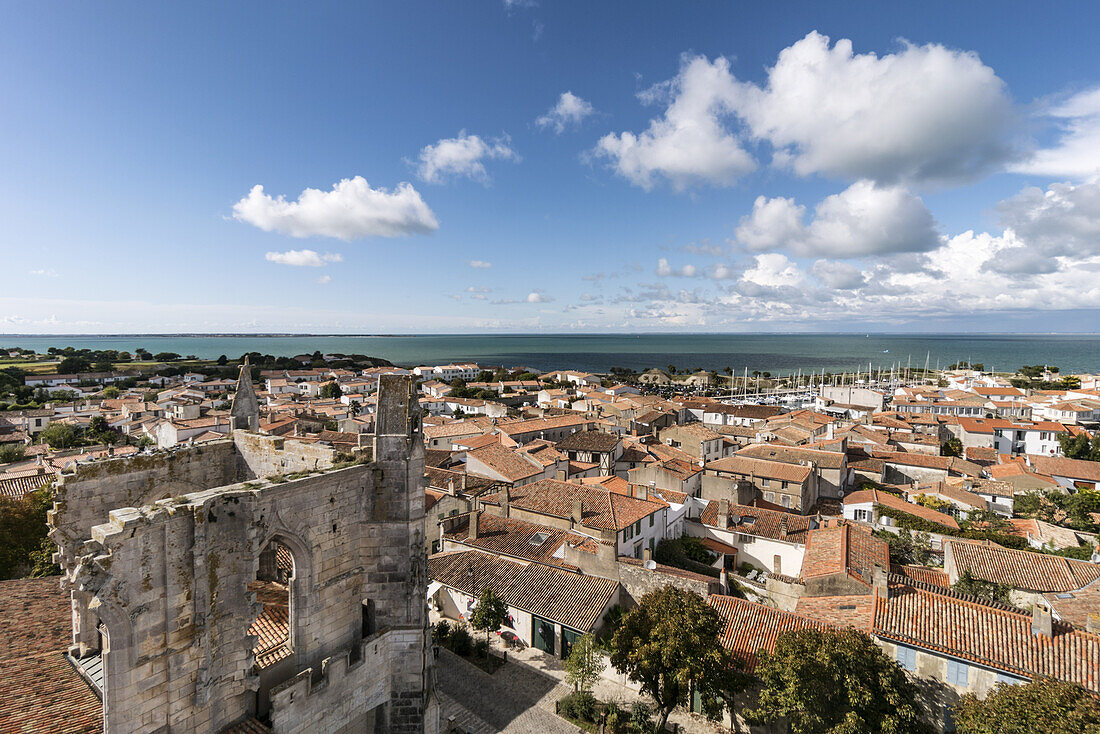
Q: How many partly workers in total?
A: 0